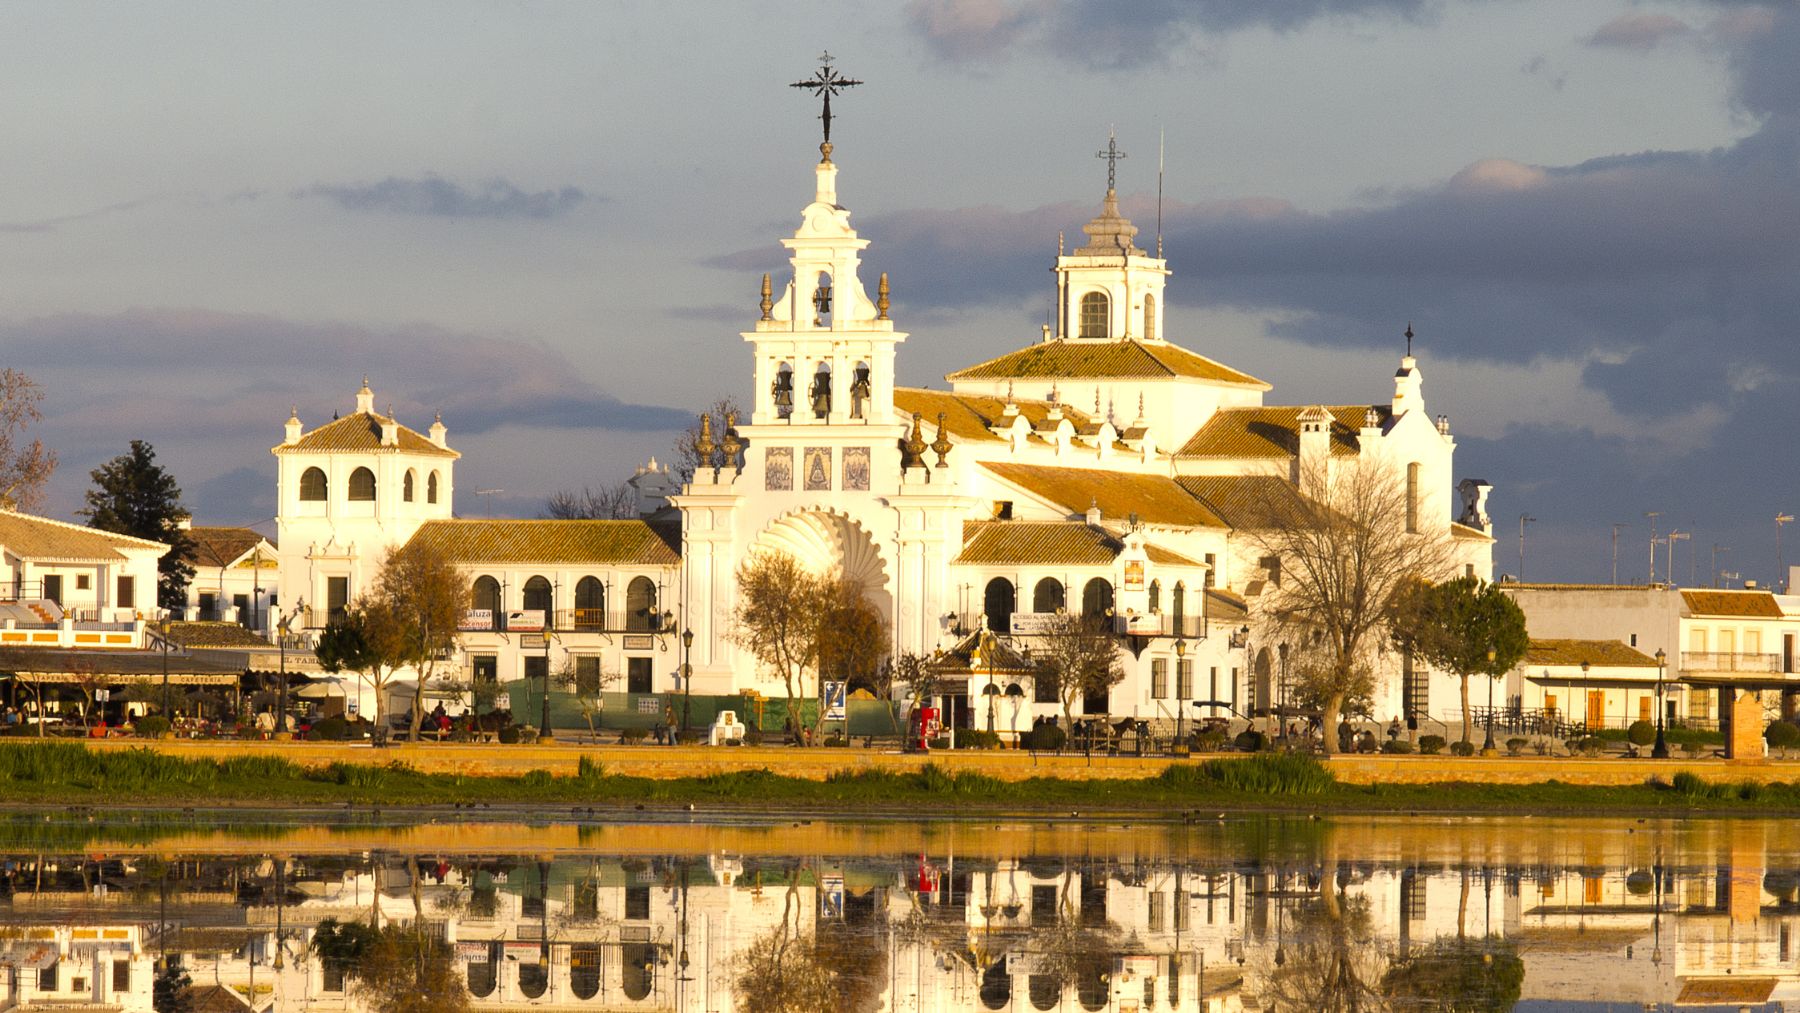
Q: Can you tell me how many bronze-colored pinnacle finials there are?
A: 6